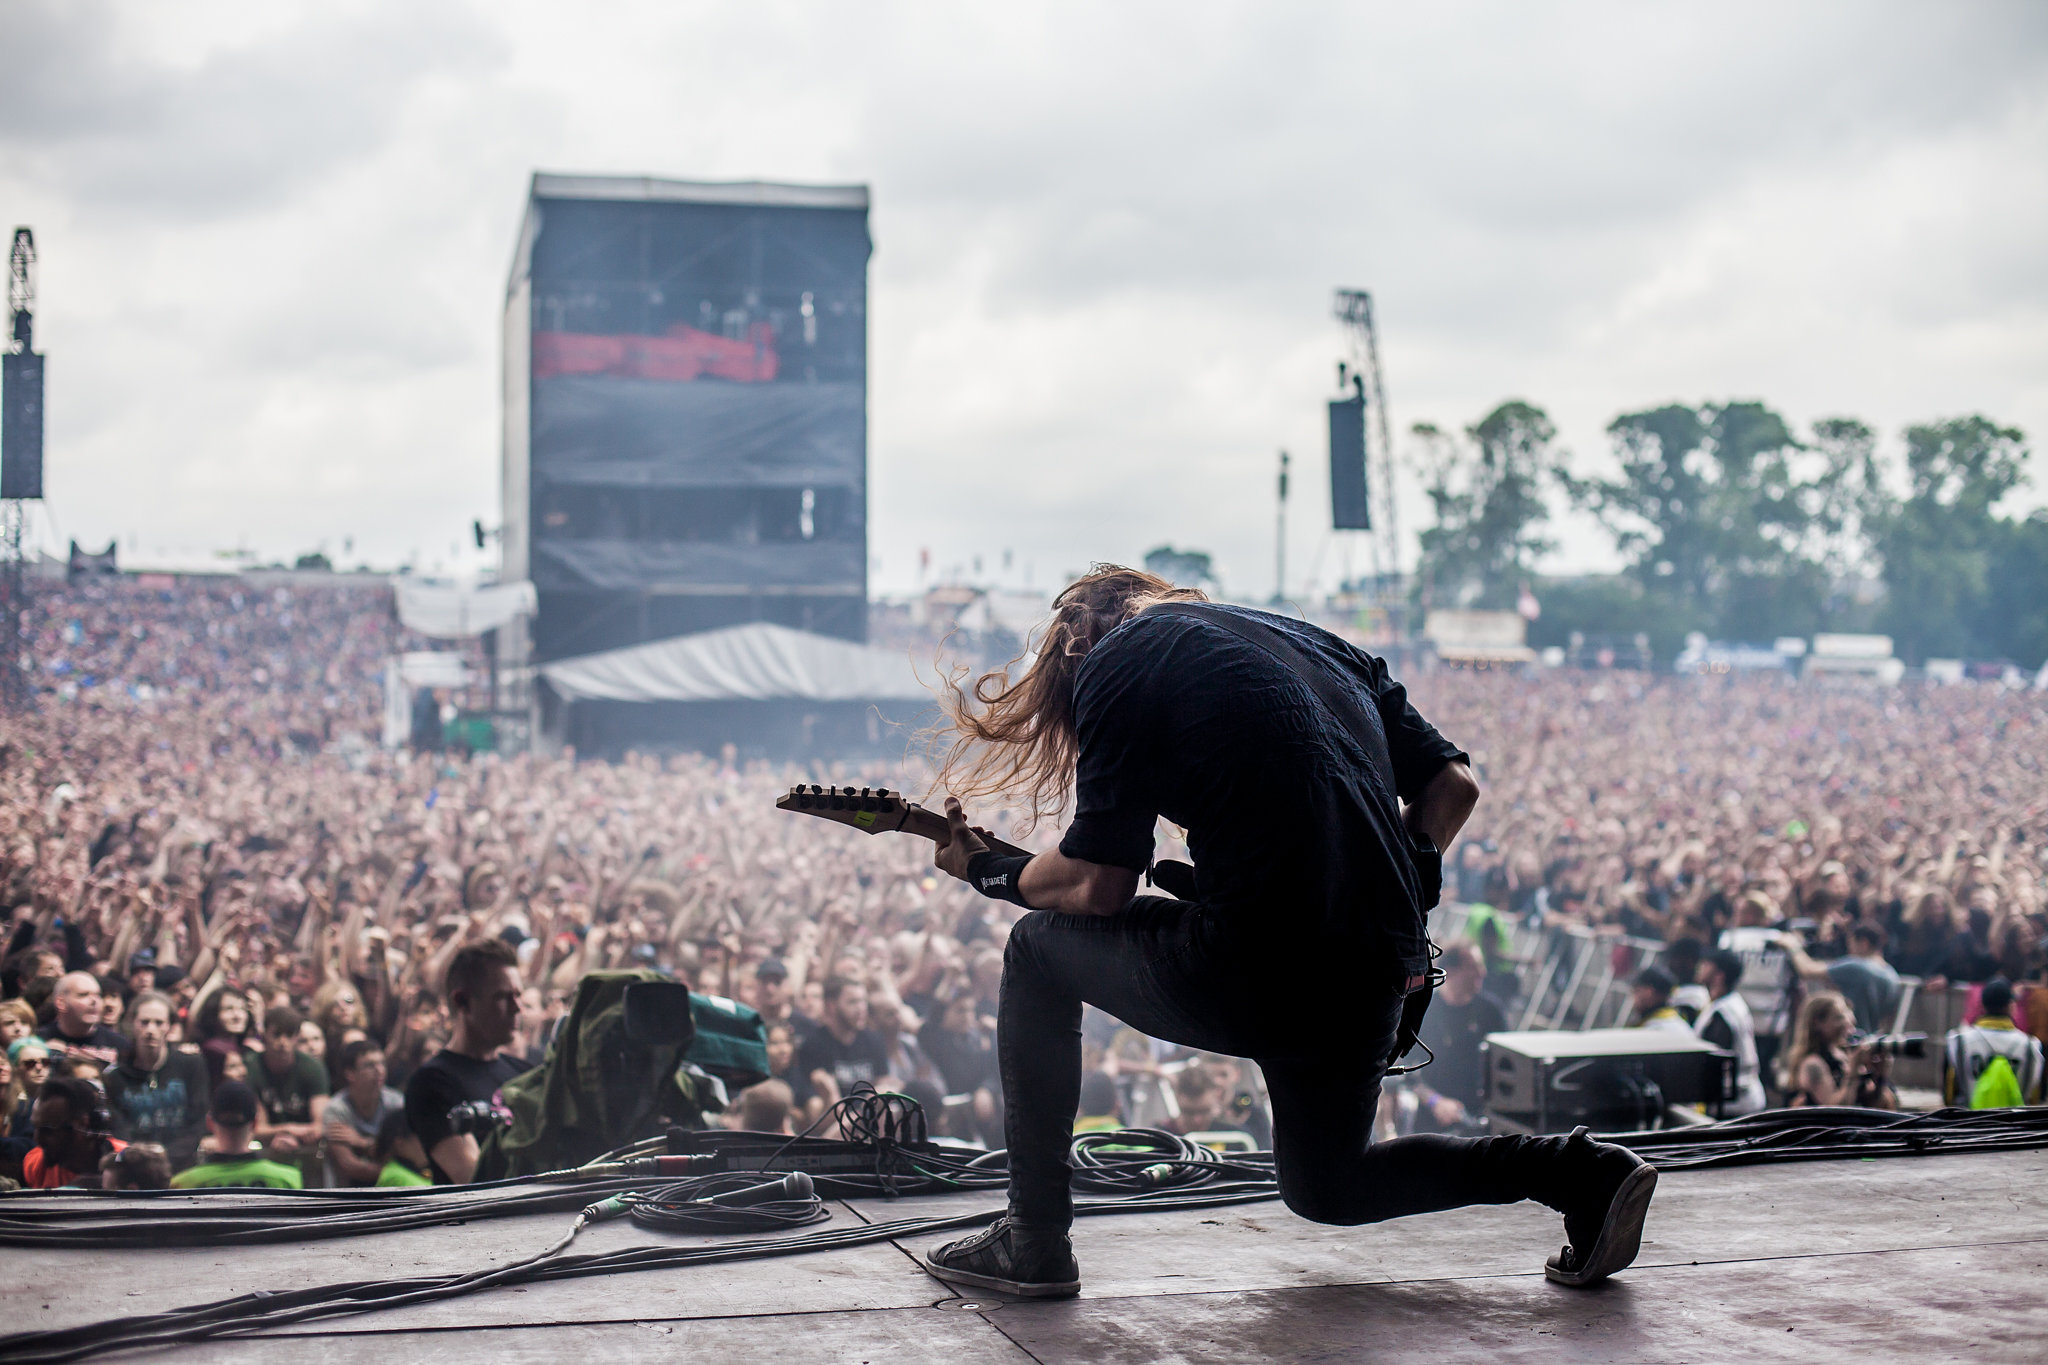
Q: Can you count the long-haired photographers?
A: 1